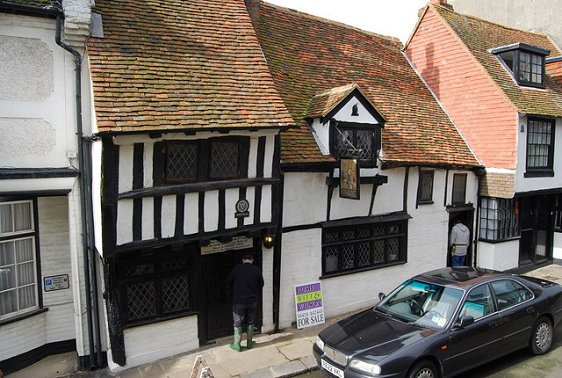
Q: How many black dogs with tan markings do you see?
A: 0